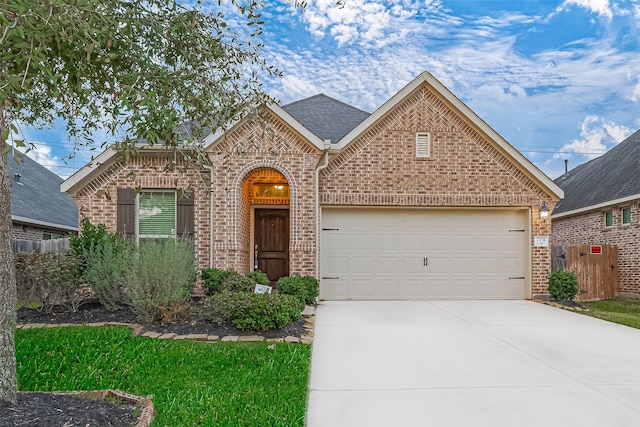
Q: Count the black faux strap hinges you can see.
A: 4